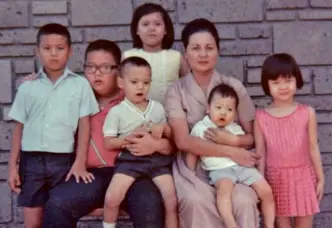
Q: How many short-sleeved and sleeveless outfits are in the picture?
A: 7